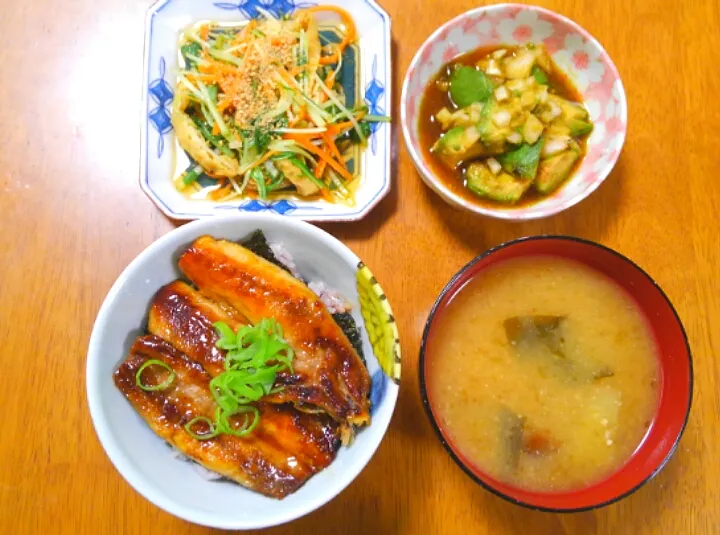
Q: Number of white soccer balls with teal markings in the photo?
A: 0